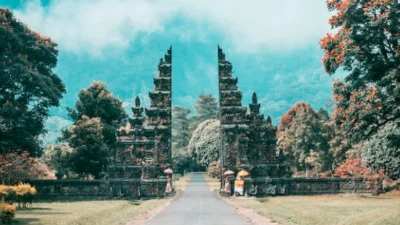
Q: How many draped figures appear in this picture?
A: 3